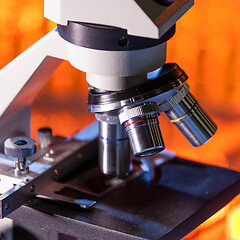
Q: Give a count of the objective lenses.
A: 3